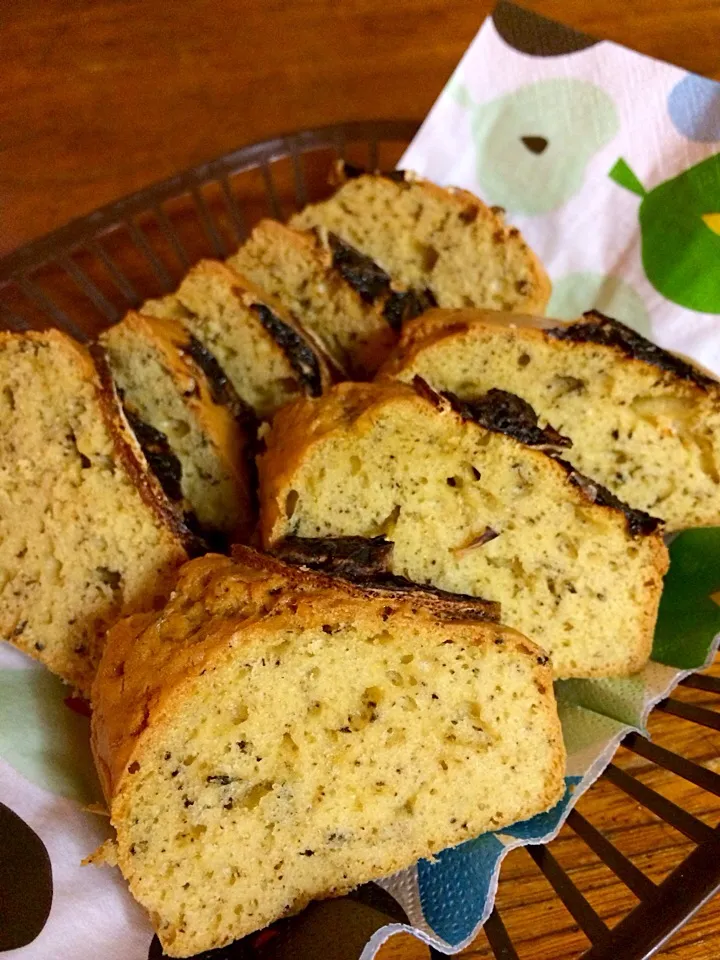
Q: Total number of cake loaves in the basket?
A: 8